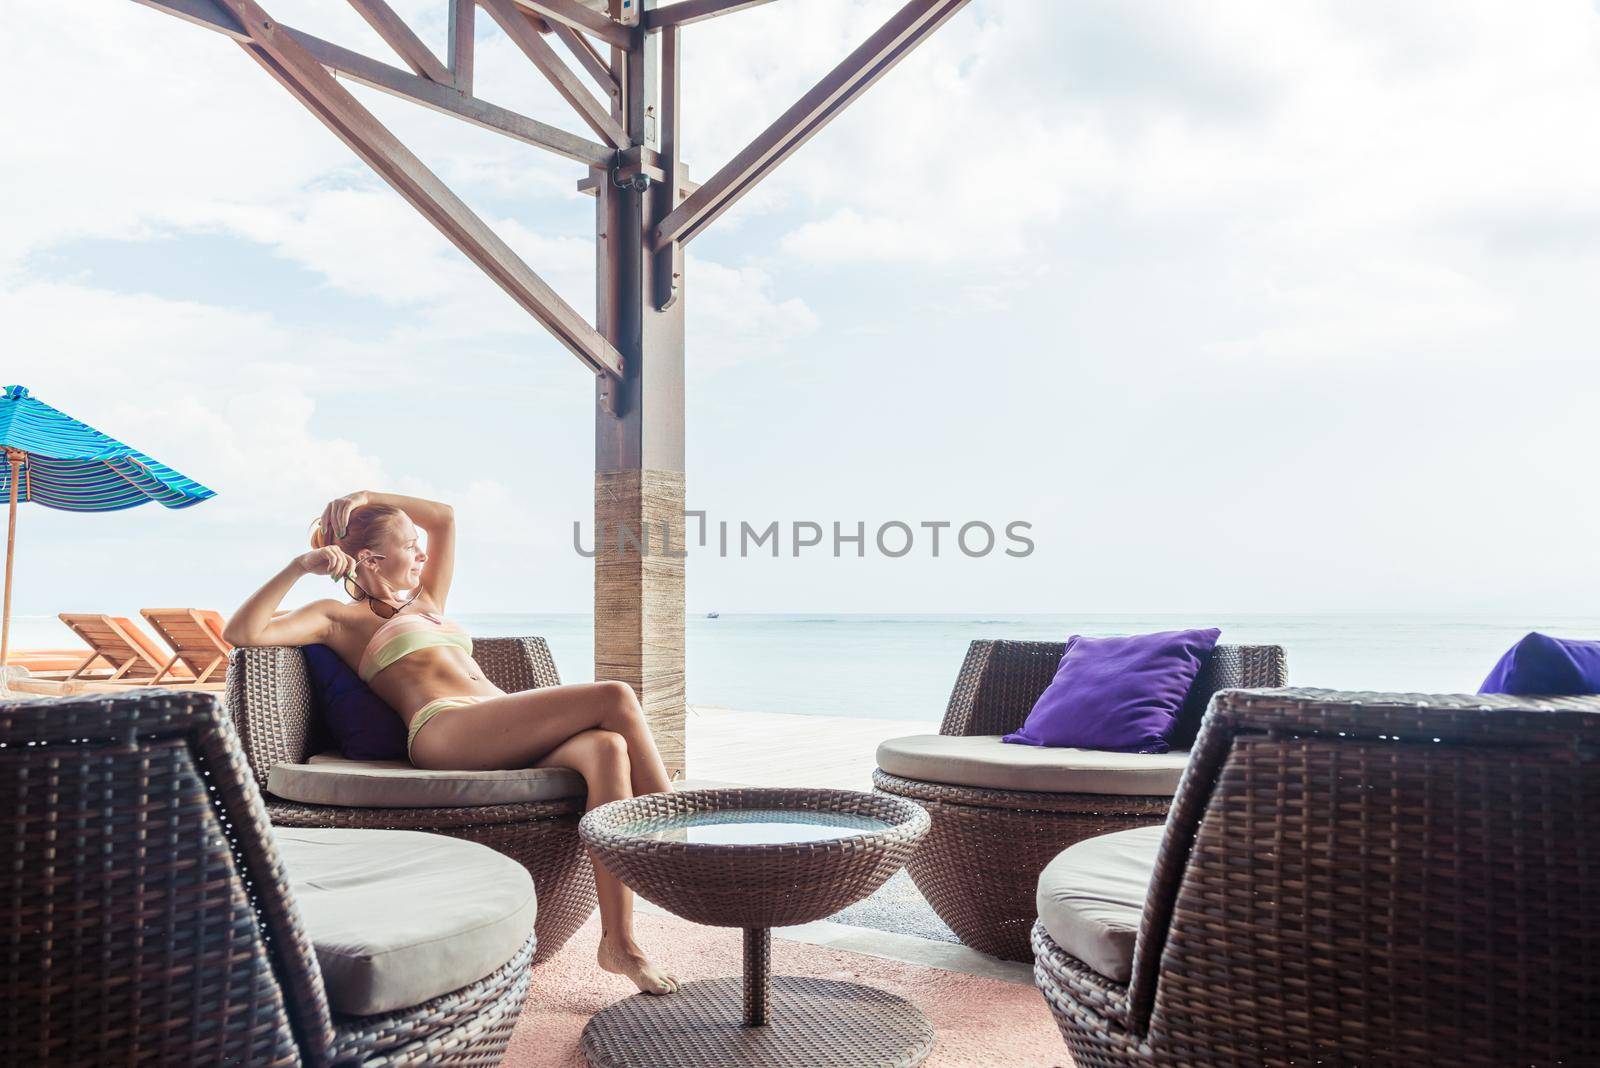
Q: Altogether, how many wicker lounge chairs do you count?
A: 4